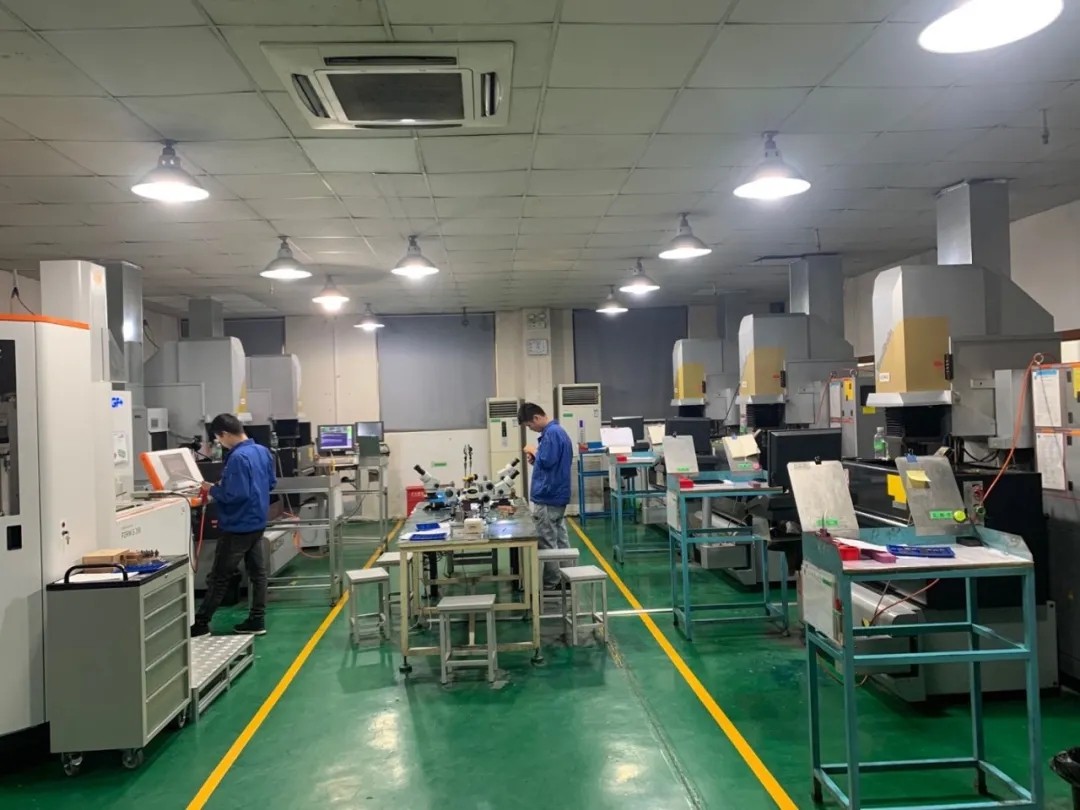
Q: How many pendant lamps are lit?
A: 10